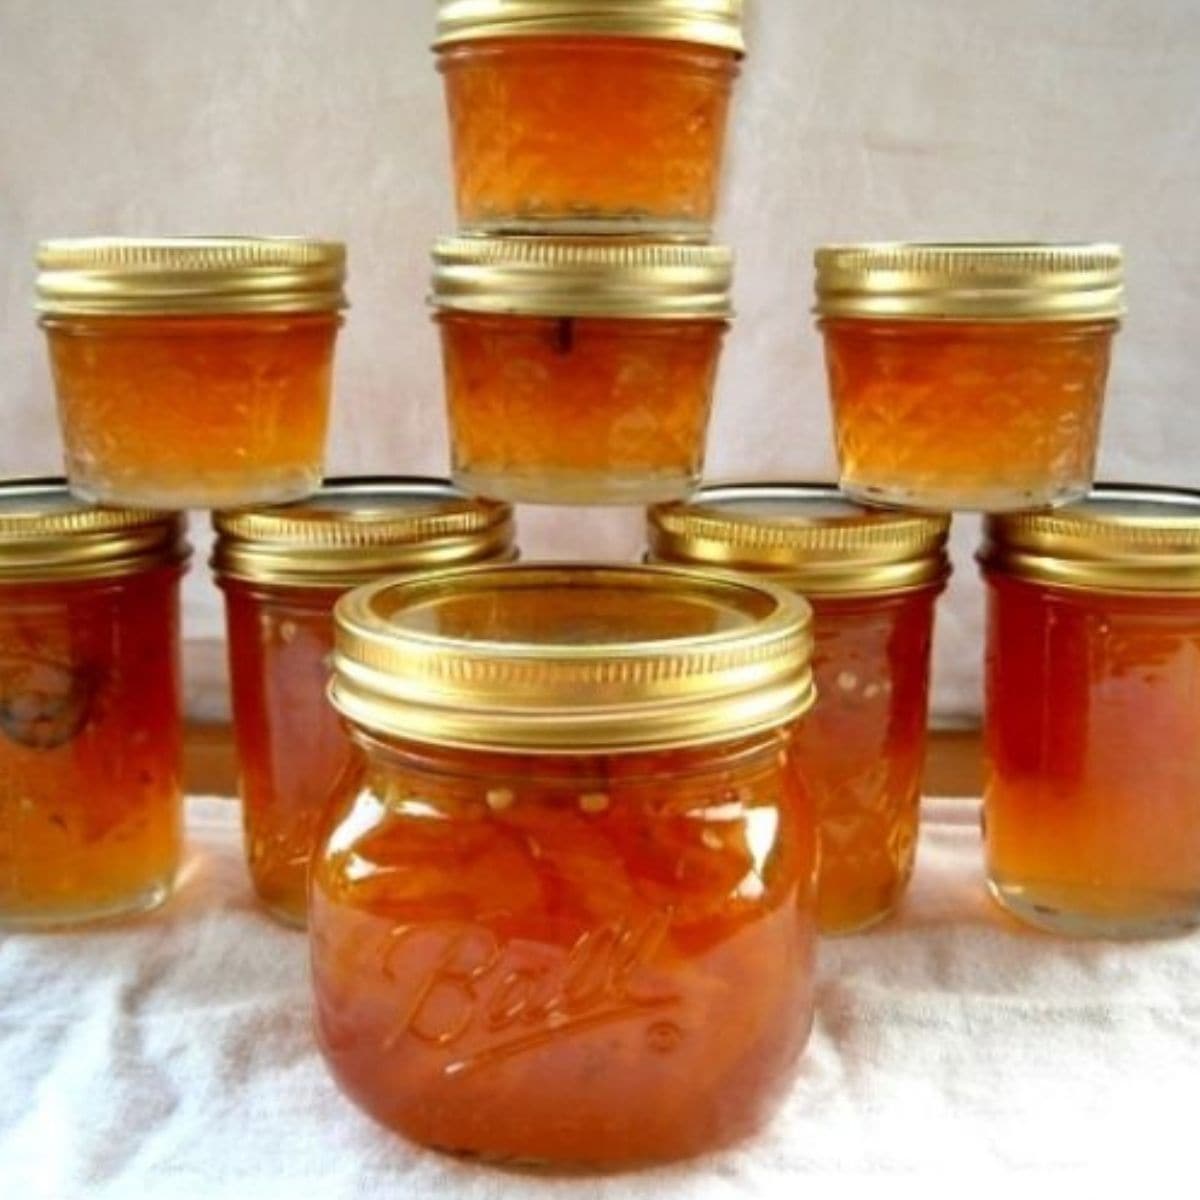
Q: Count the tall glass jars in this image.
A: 4